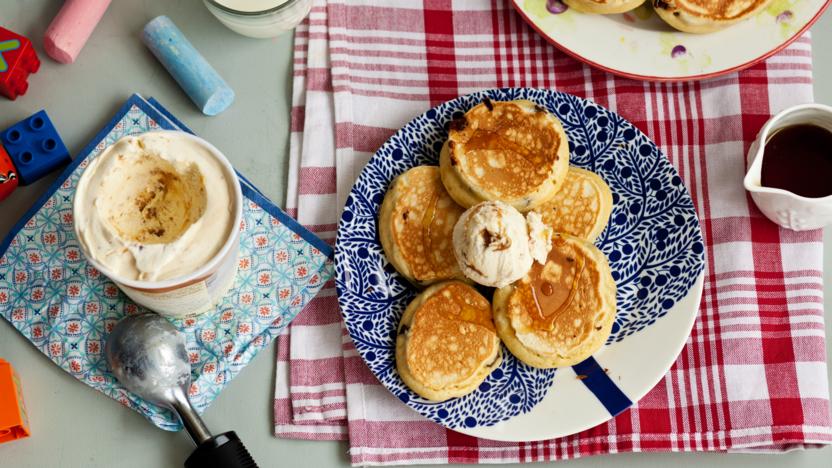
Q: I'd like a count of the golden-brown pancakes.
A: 7